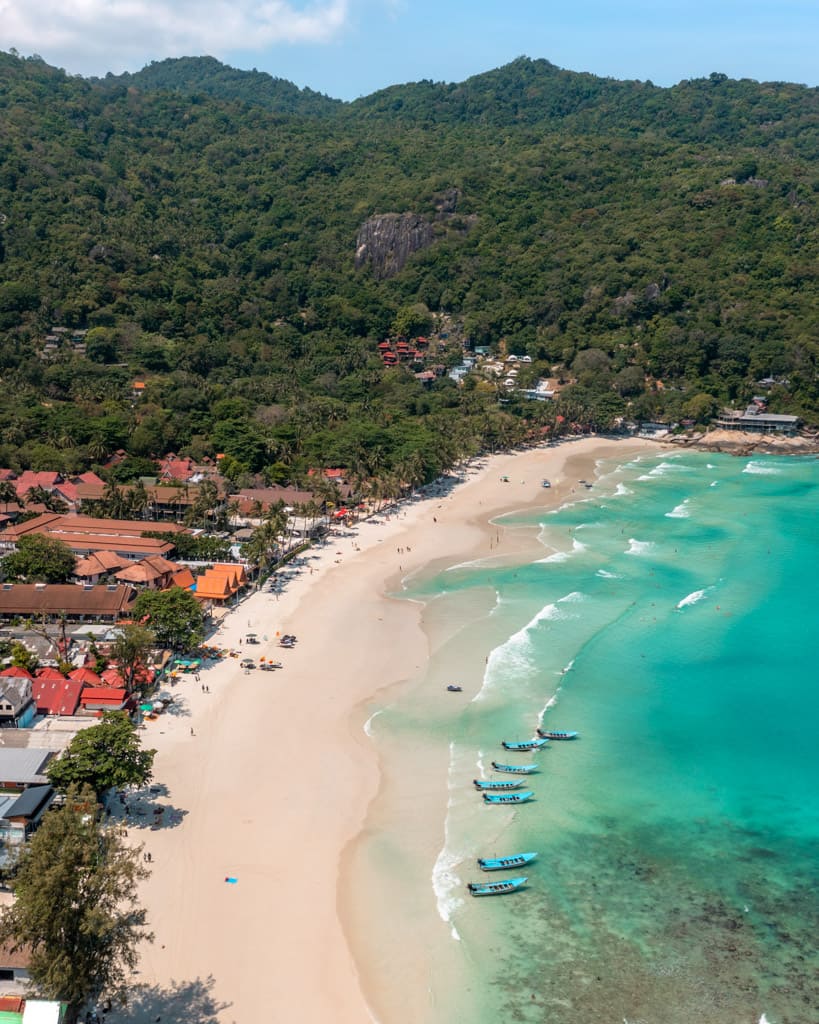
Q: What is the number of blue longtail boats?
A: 7